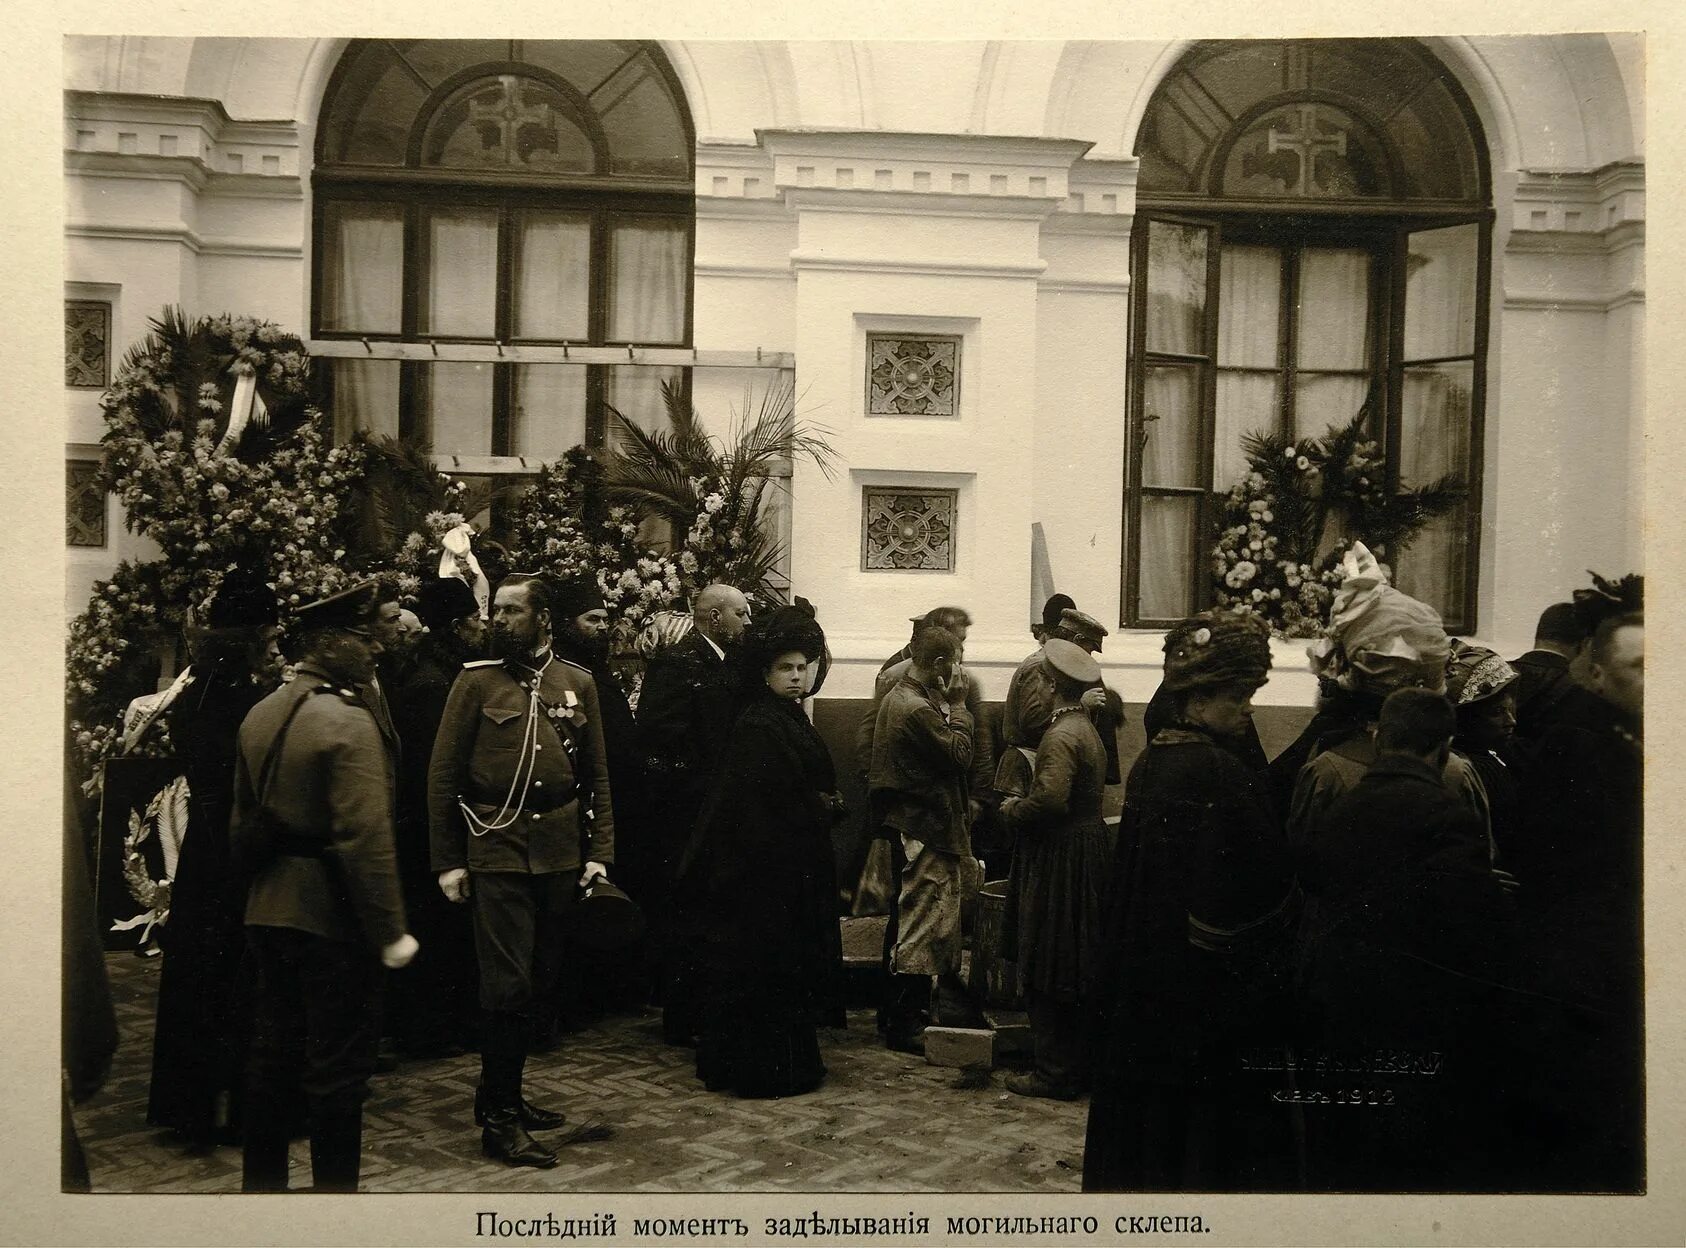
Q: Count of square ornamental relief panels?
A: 4